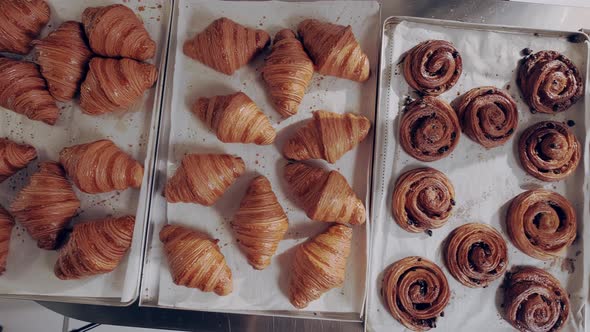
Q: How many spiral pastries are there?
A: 10